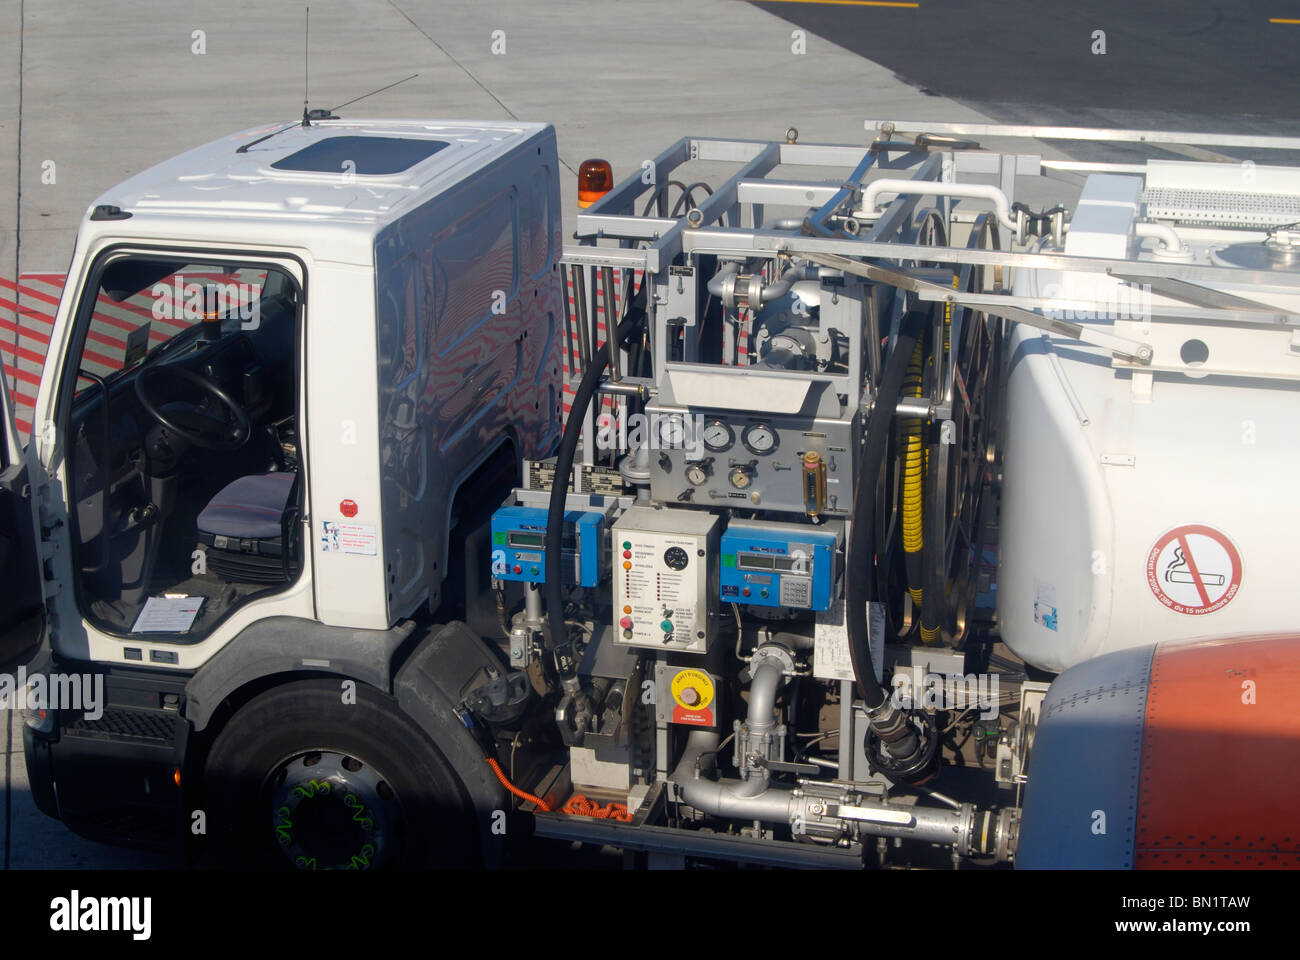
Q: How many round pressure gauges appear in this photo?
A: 5